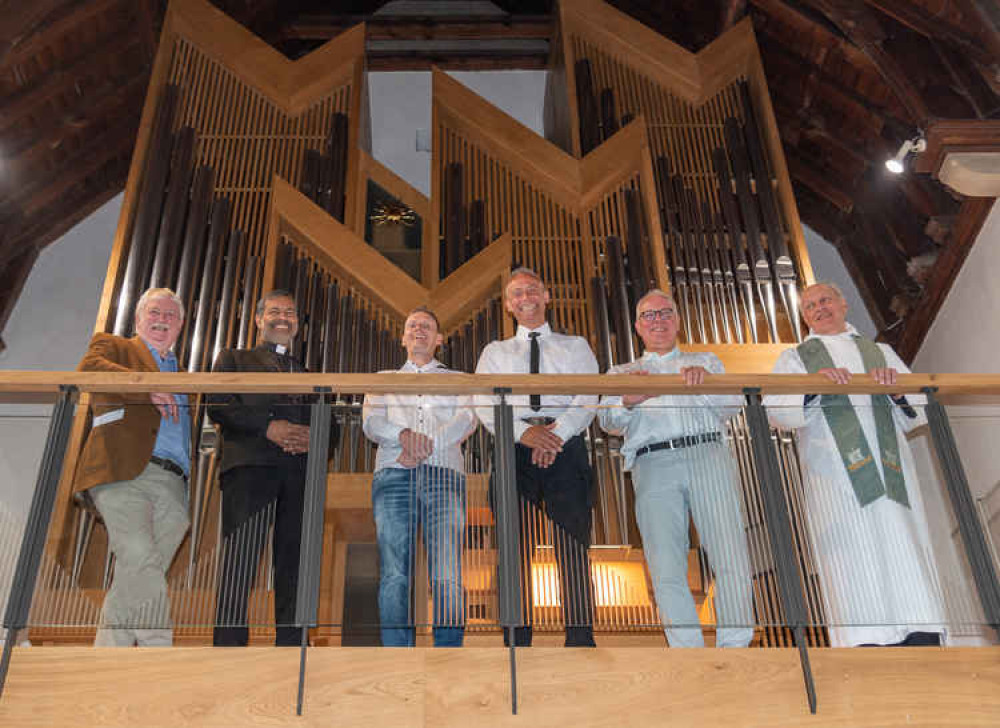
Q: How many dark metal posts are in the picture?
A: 5